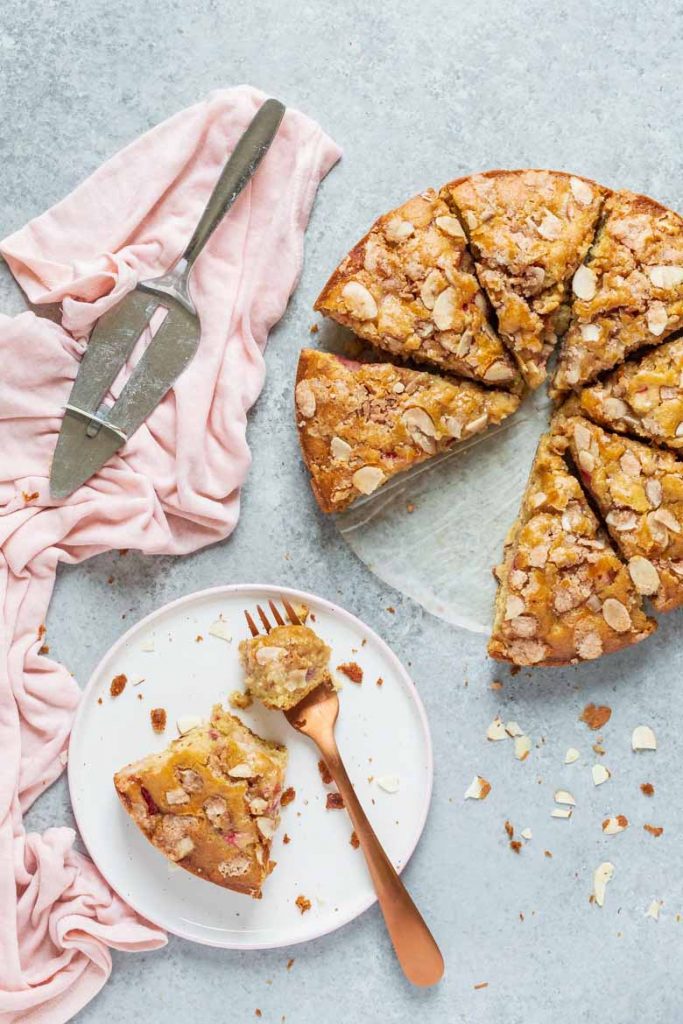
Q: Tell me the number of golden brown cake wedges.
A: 8